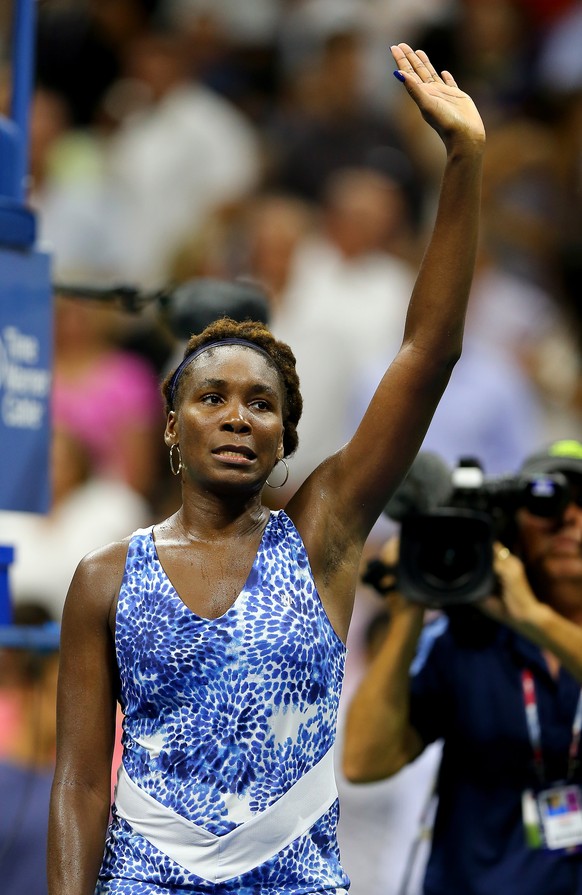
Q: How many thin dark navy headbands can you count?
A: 1